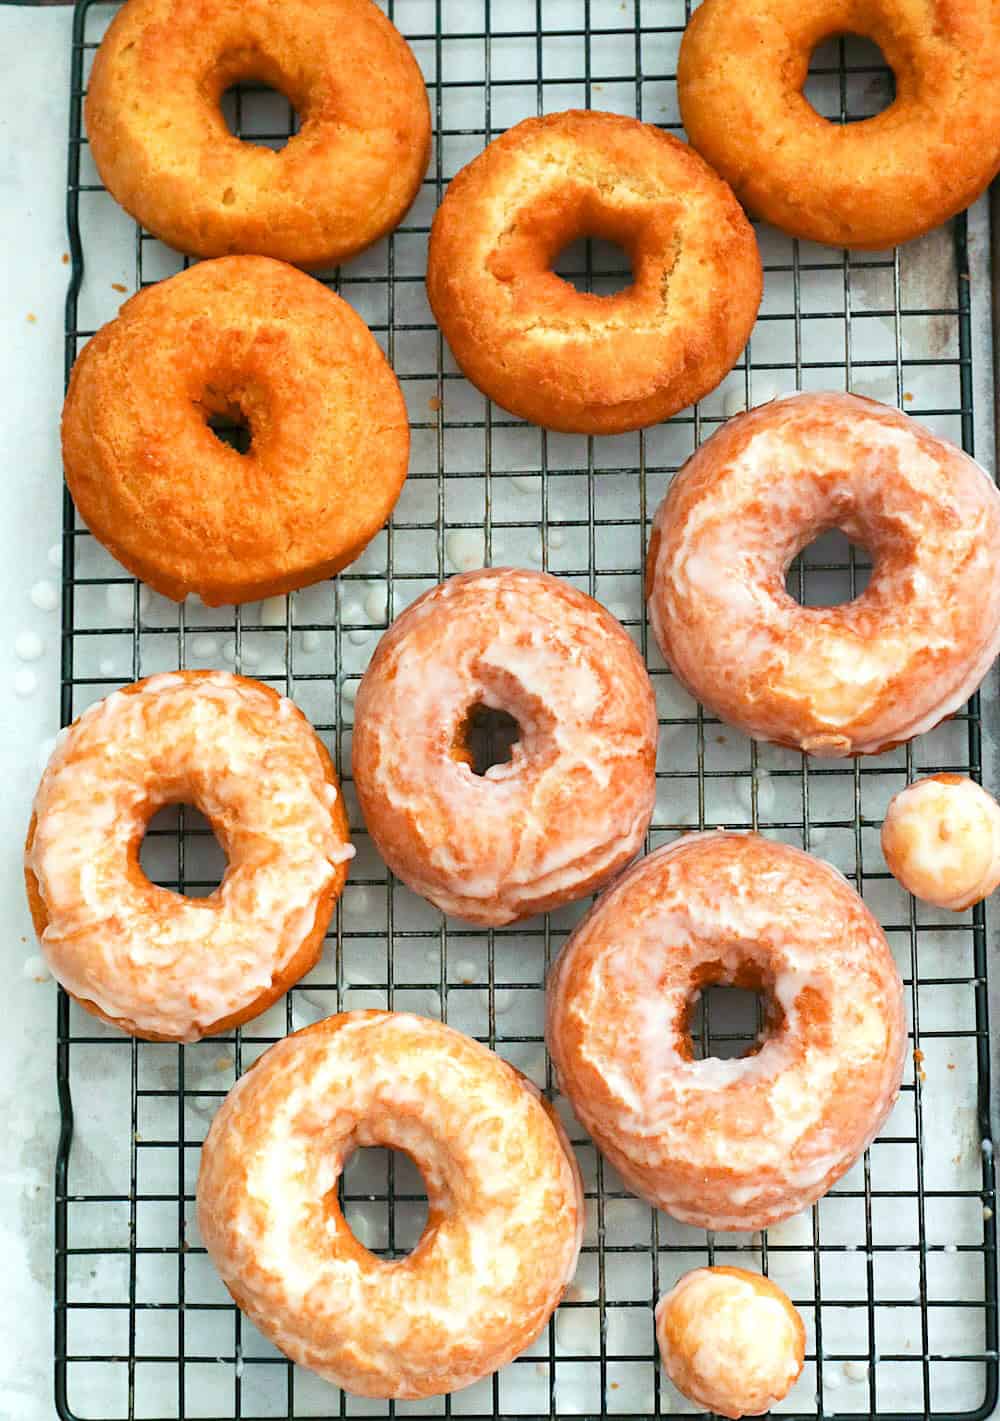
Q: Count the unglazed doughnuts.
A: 4